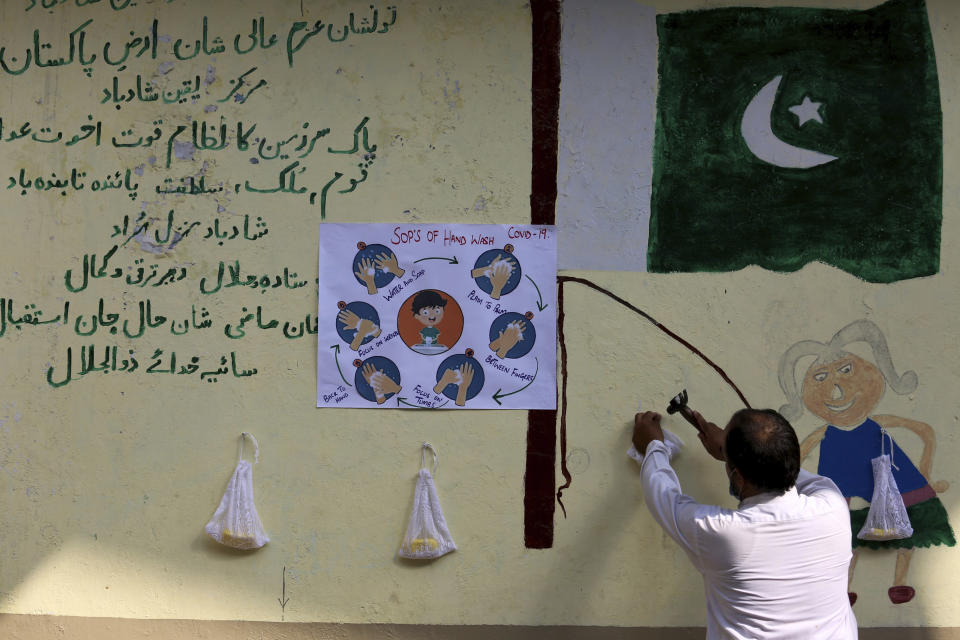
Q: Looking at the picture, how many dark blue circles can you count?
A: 6